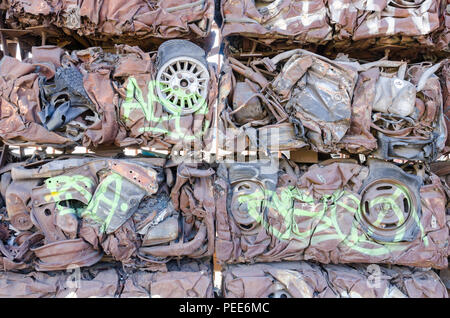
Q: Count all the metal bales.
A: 8